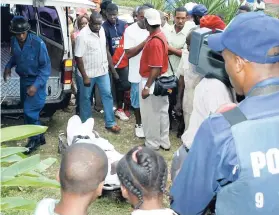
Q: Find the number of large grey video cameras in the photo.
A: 1